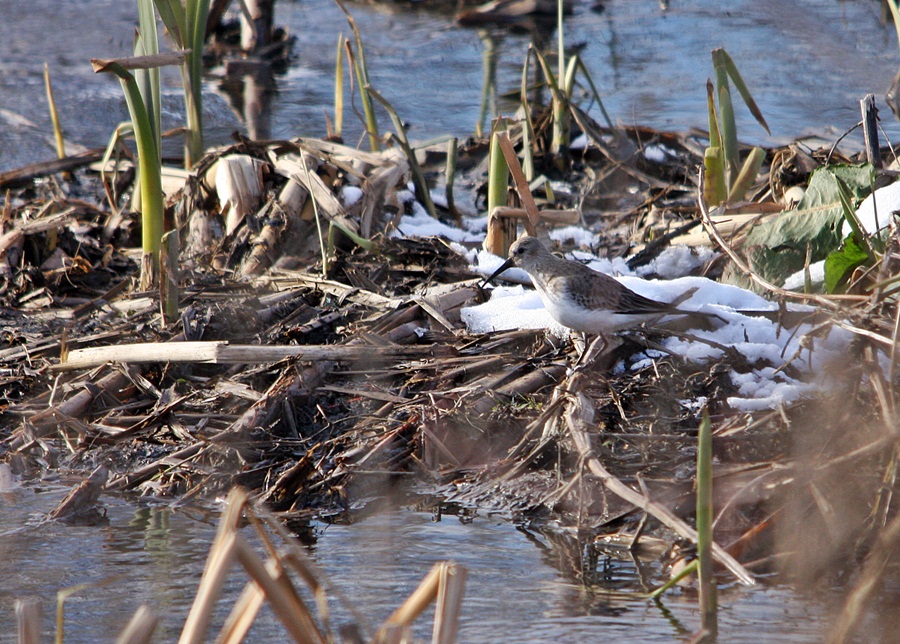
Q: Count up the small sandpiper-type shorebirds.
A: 1